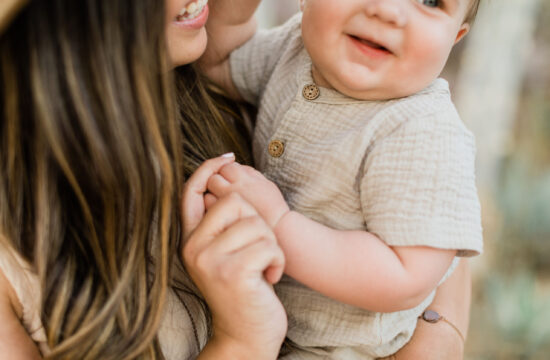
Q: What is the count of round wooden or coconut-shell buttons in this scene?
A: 2